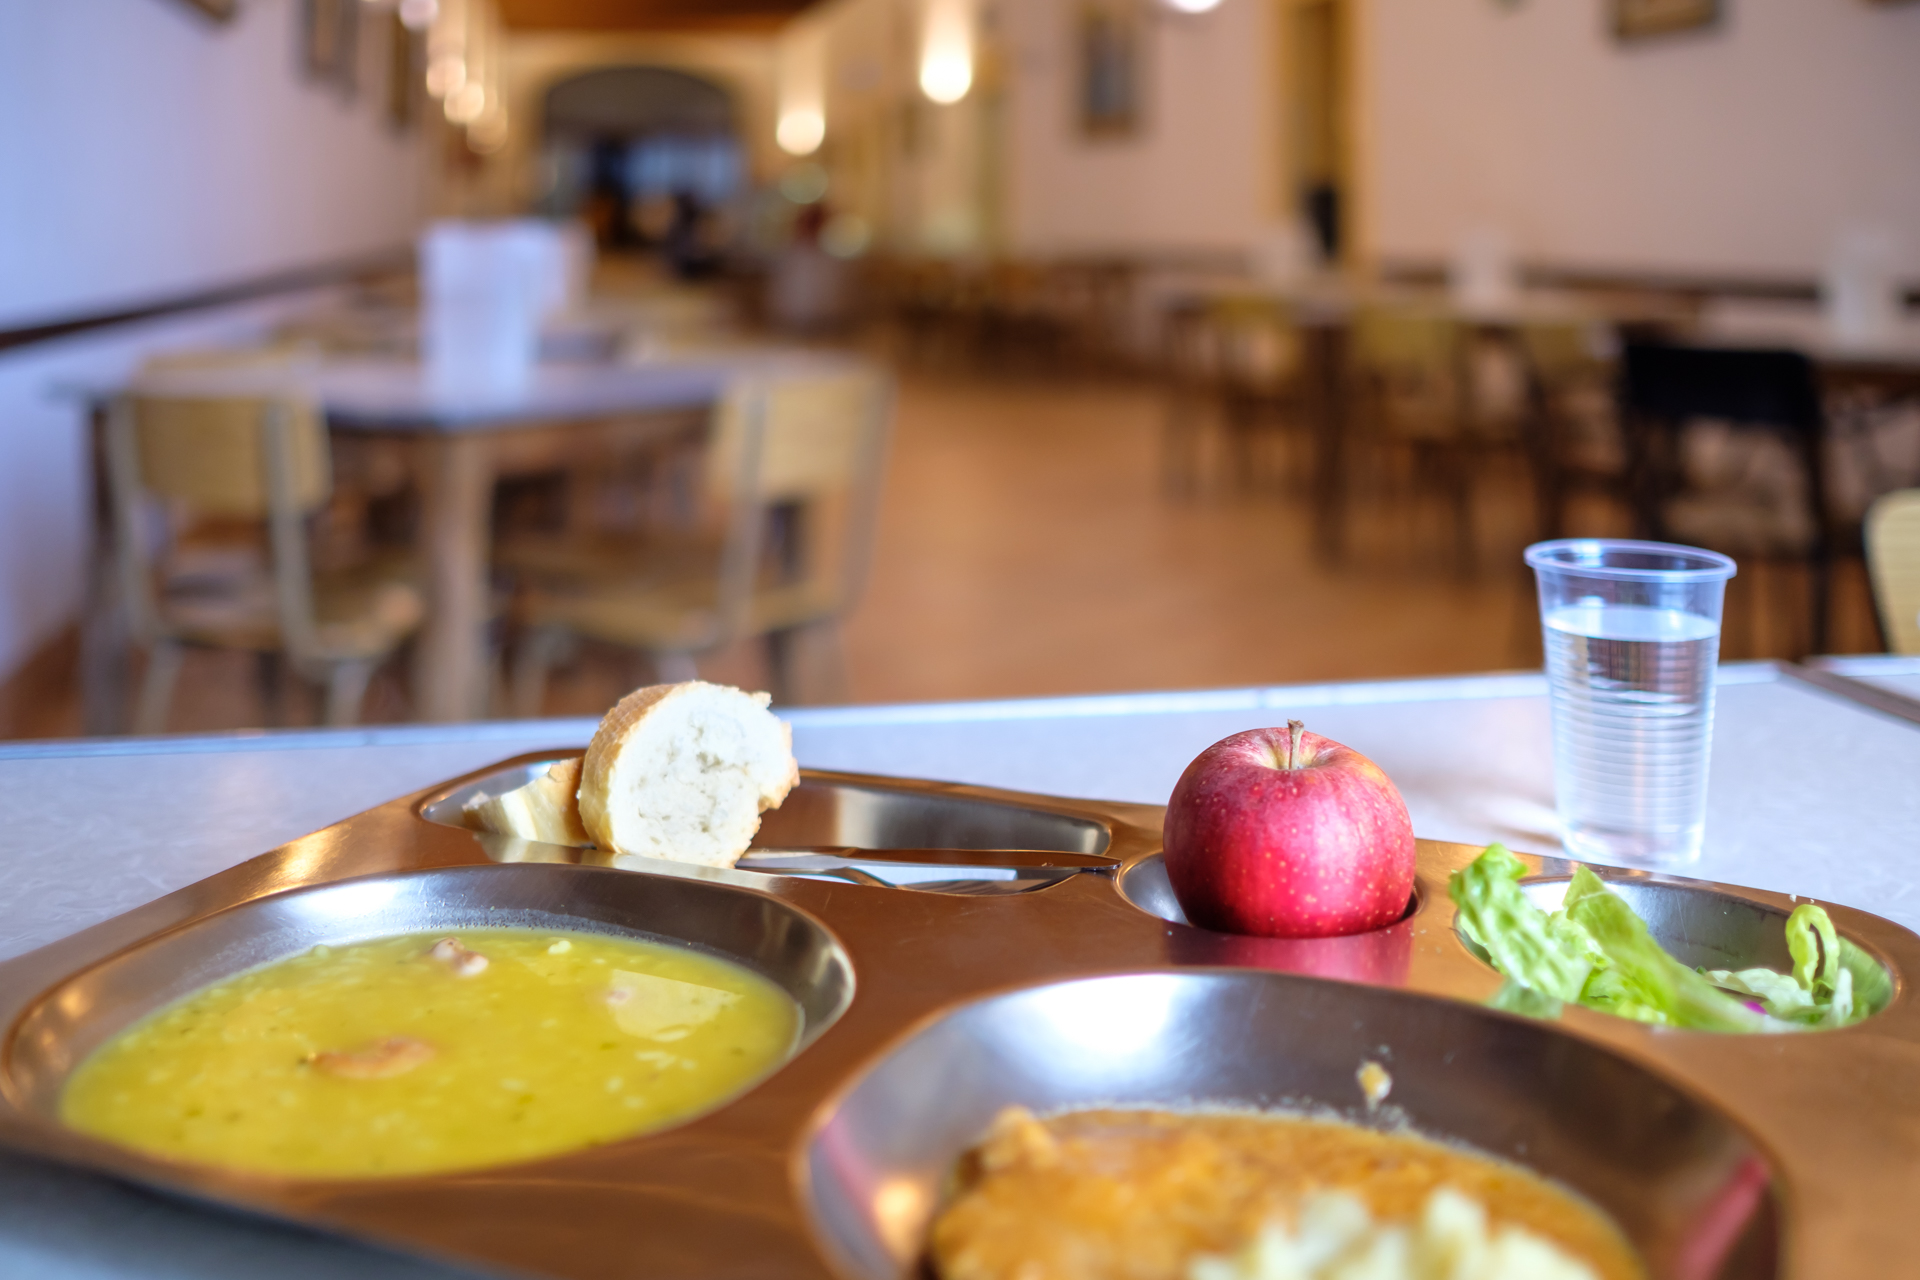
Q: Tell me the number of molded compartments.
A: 5